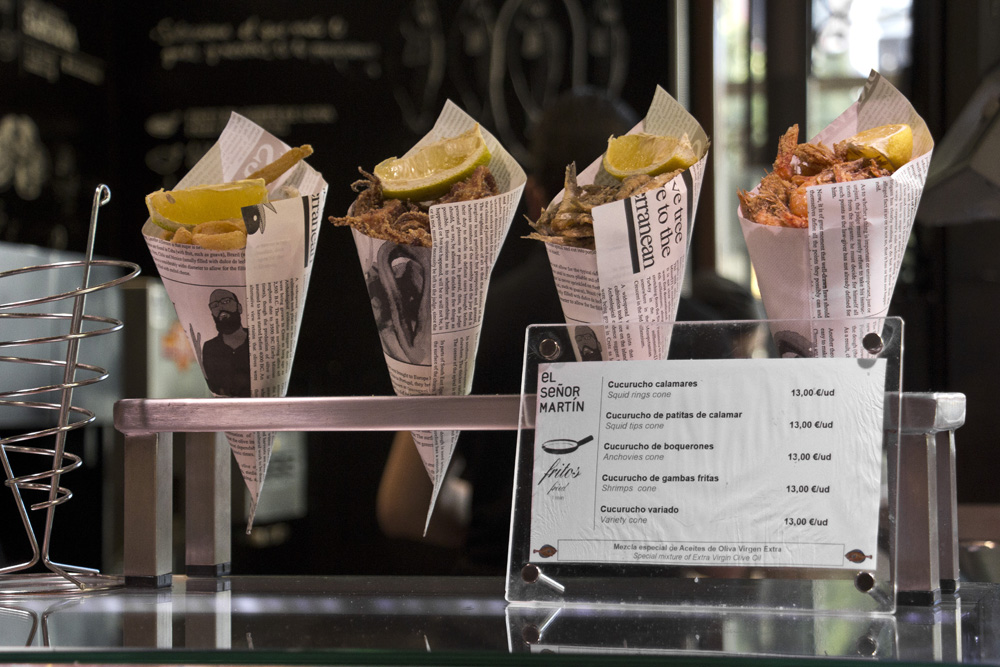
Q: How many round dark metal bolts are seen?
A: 4